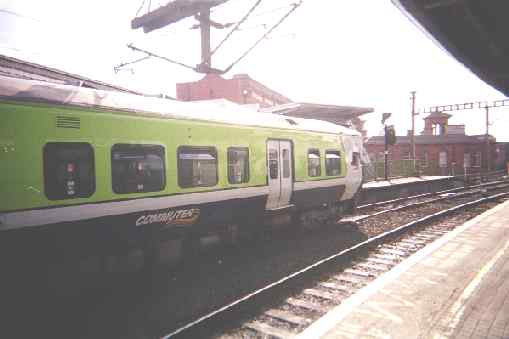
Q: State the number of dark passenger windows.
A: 6